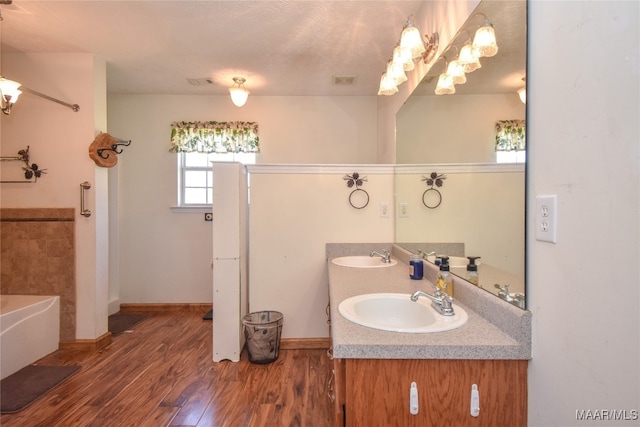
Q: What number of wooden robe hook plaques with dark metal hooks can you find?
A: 1